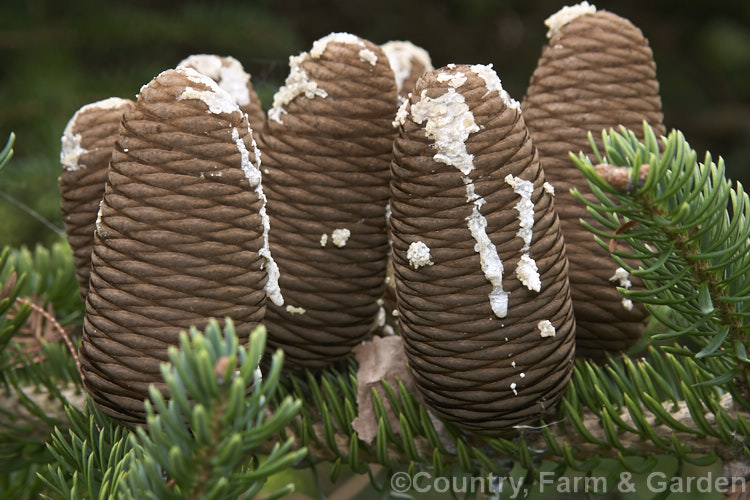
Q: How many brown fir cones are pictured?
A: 7